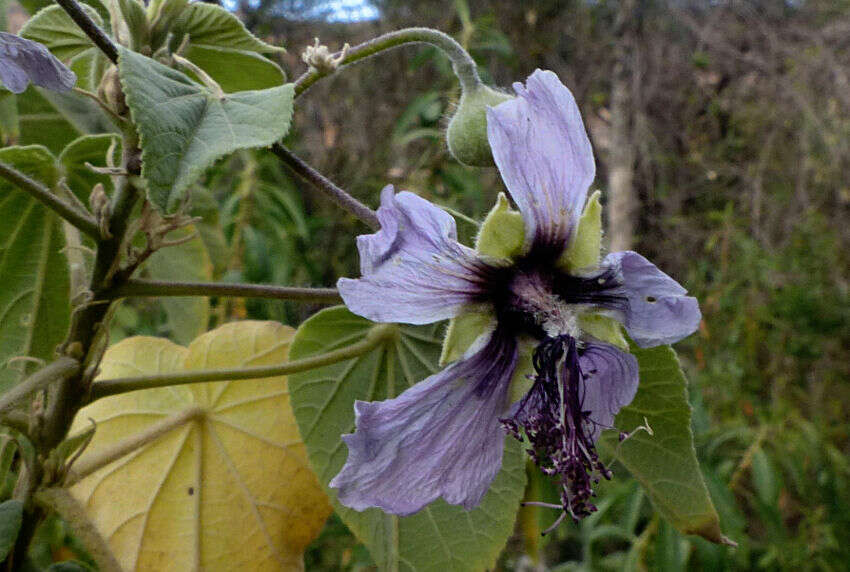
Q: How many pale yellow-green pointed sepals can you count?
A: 5